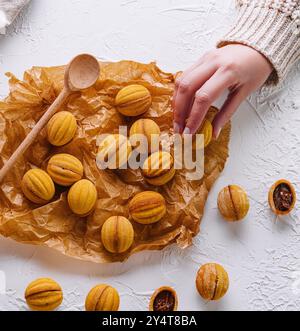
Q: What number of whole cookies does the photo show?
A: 15